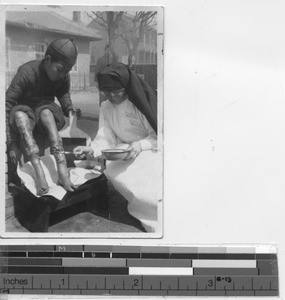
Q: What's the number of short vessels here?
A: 1